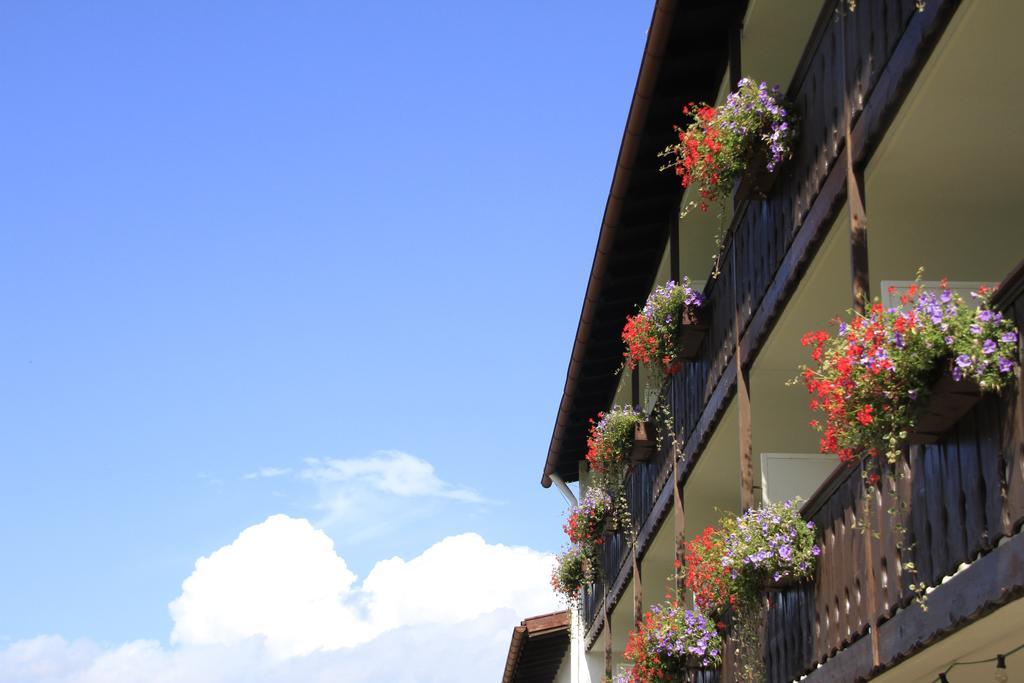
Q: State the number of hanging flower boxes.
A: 8